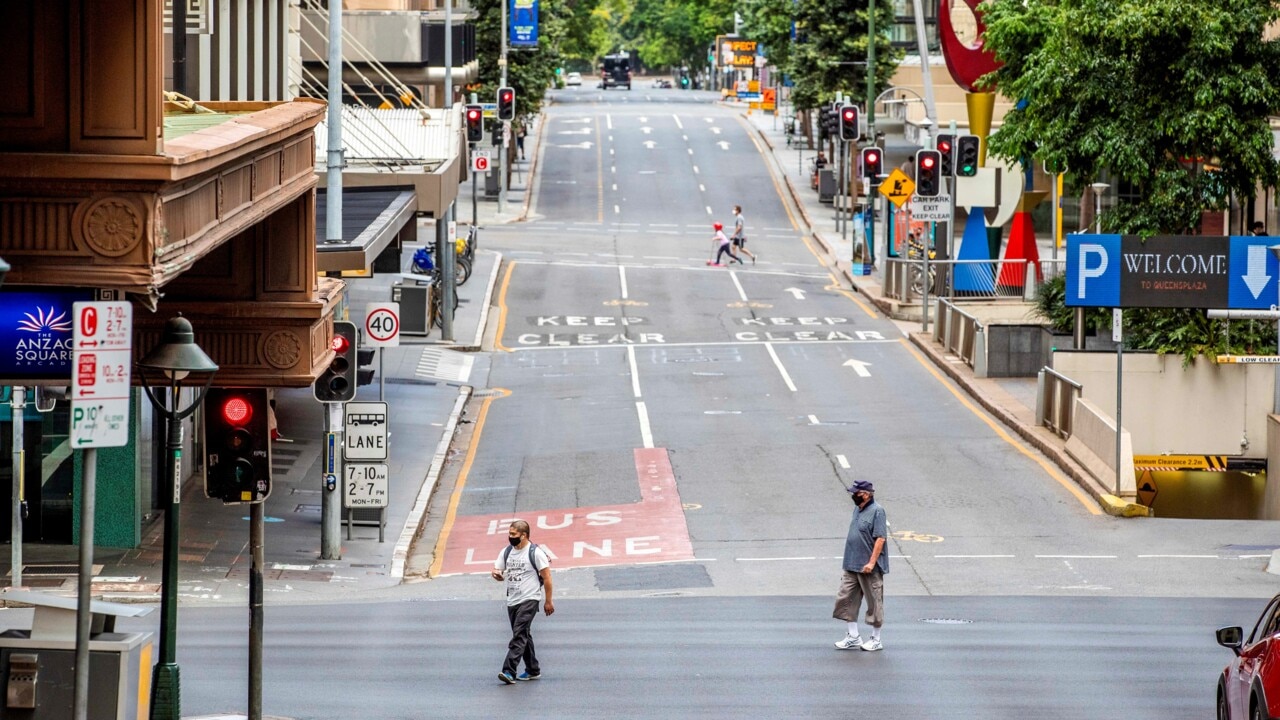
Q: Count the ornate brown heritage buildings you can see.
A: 1